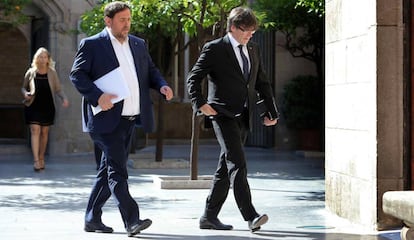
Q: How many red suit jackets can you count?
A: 0